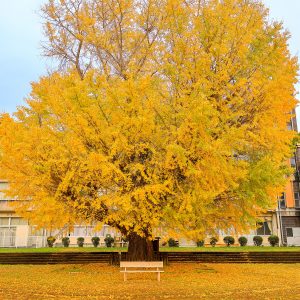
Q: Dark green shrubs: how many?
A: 12